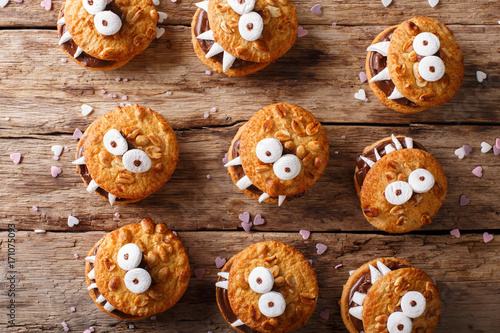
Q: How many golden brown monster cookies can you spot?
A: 9